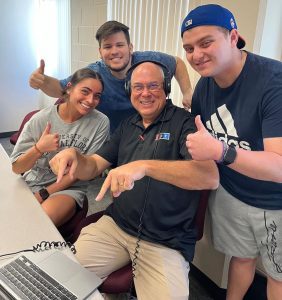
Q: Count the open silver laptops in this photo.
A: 1